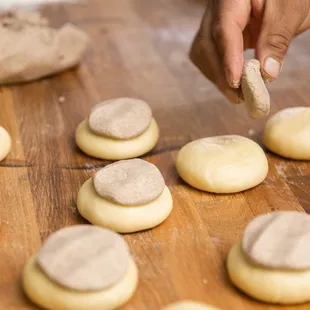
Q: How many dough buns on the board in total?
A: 8